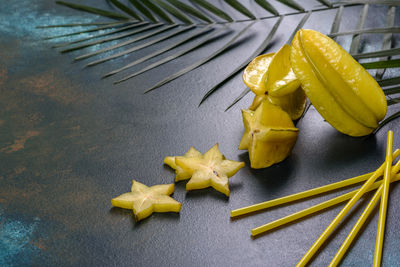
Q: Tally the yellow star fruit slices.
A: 3